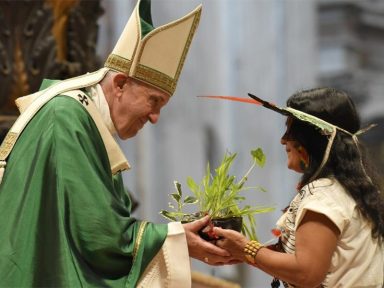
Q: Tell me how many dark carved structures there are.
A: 1